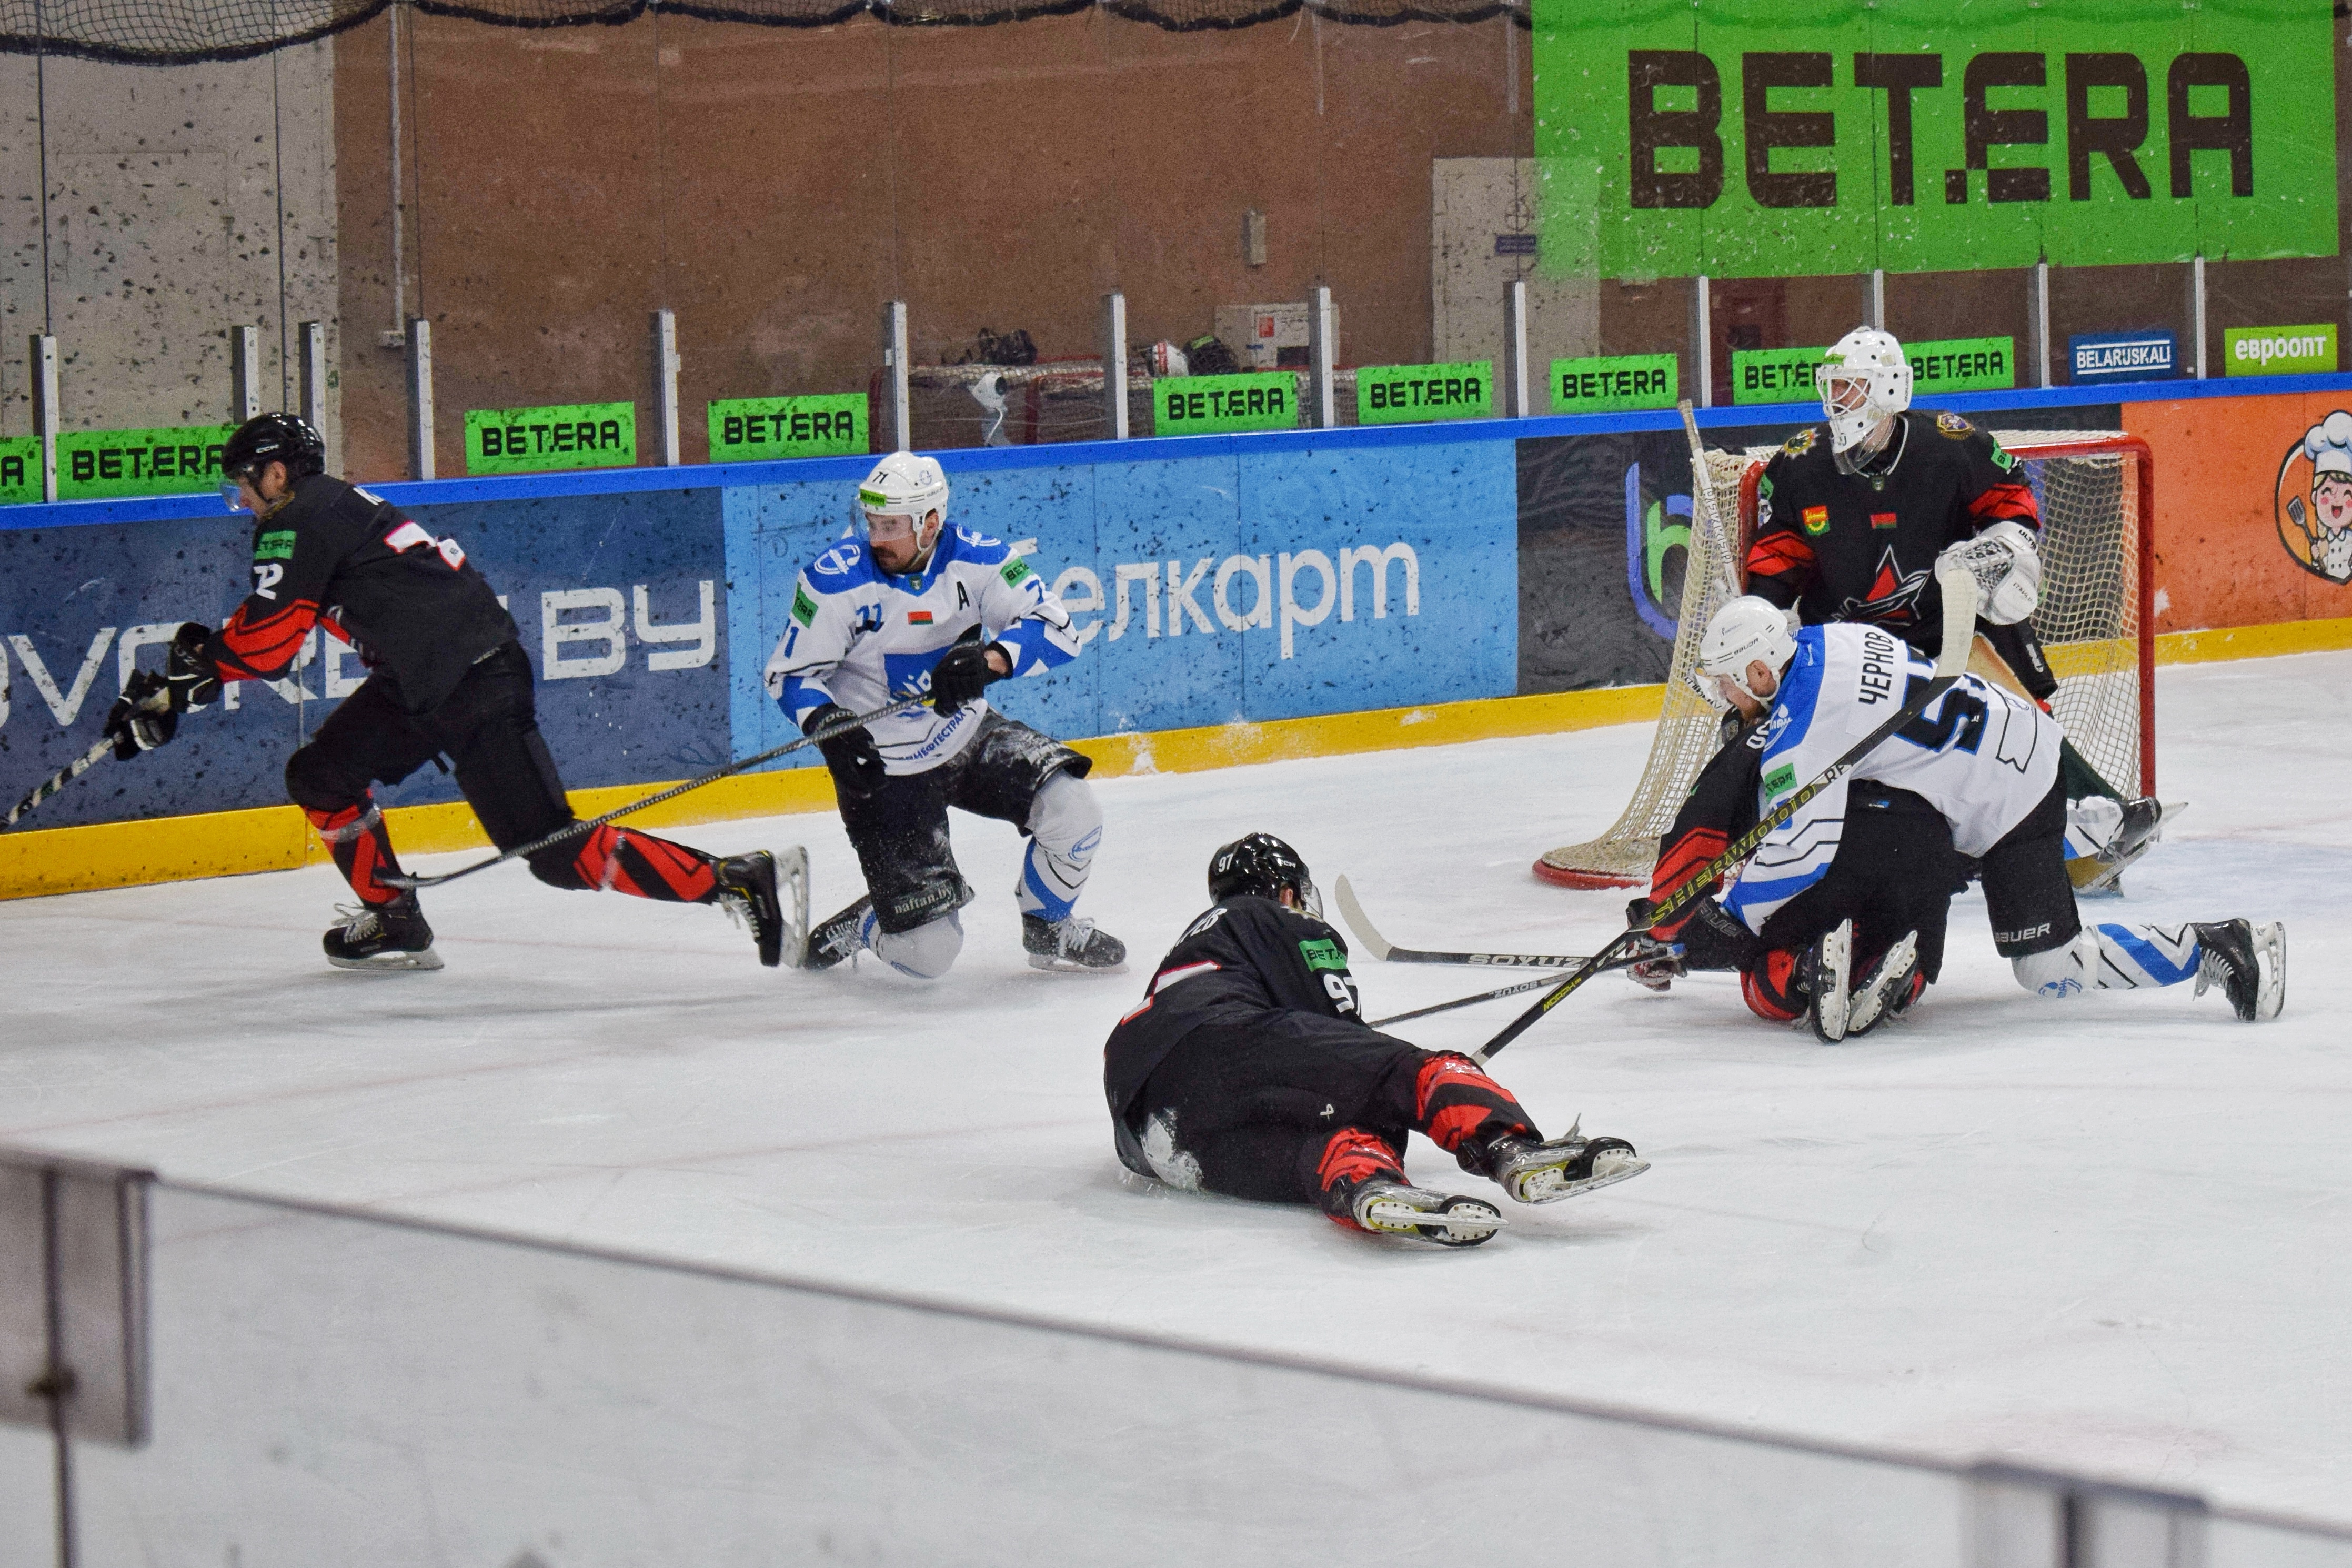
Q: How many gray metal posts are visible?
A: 13